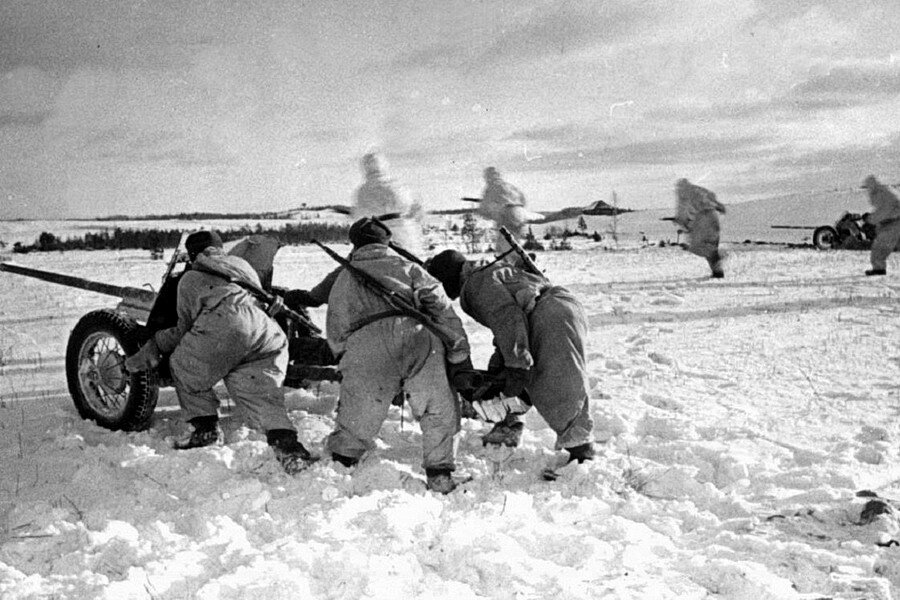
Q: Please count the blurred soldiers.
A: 4